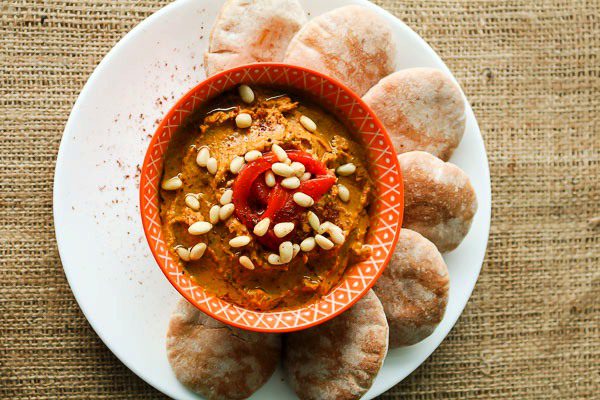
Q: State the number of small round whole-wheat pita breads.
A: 7